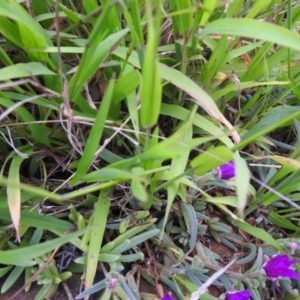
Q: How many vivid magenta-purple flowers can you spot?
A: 4